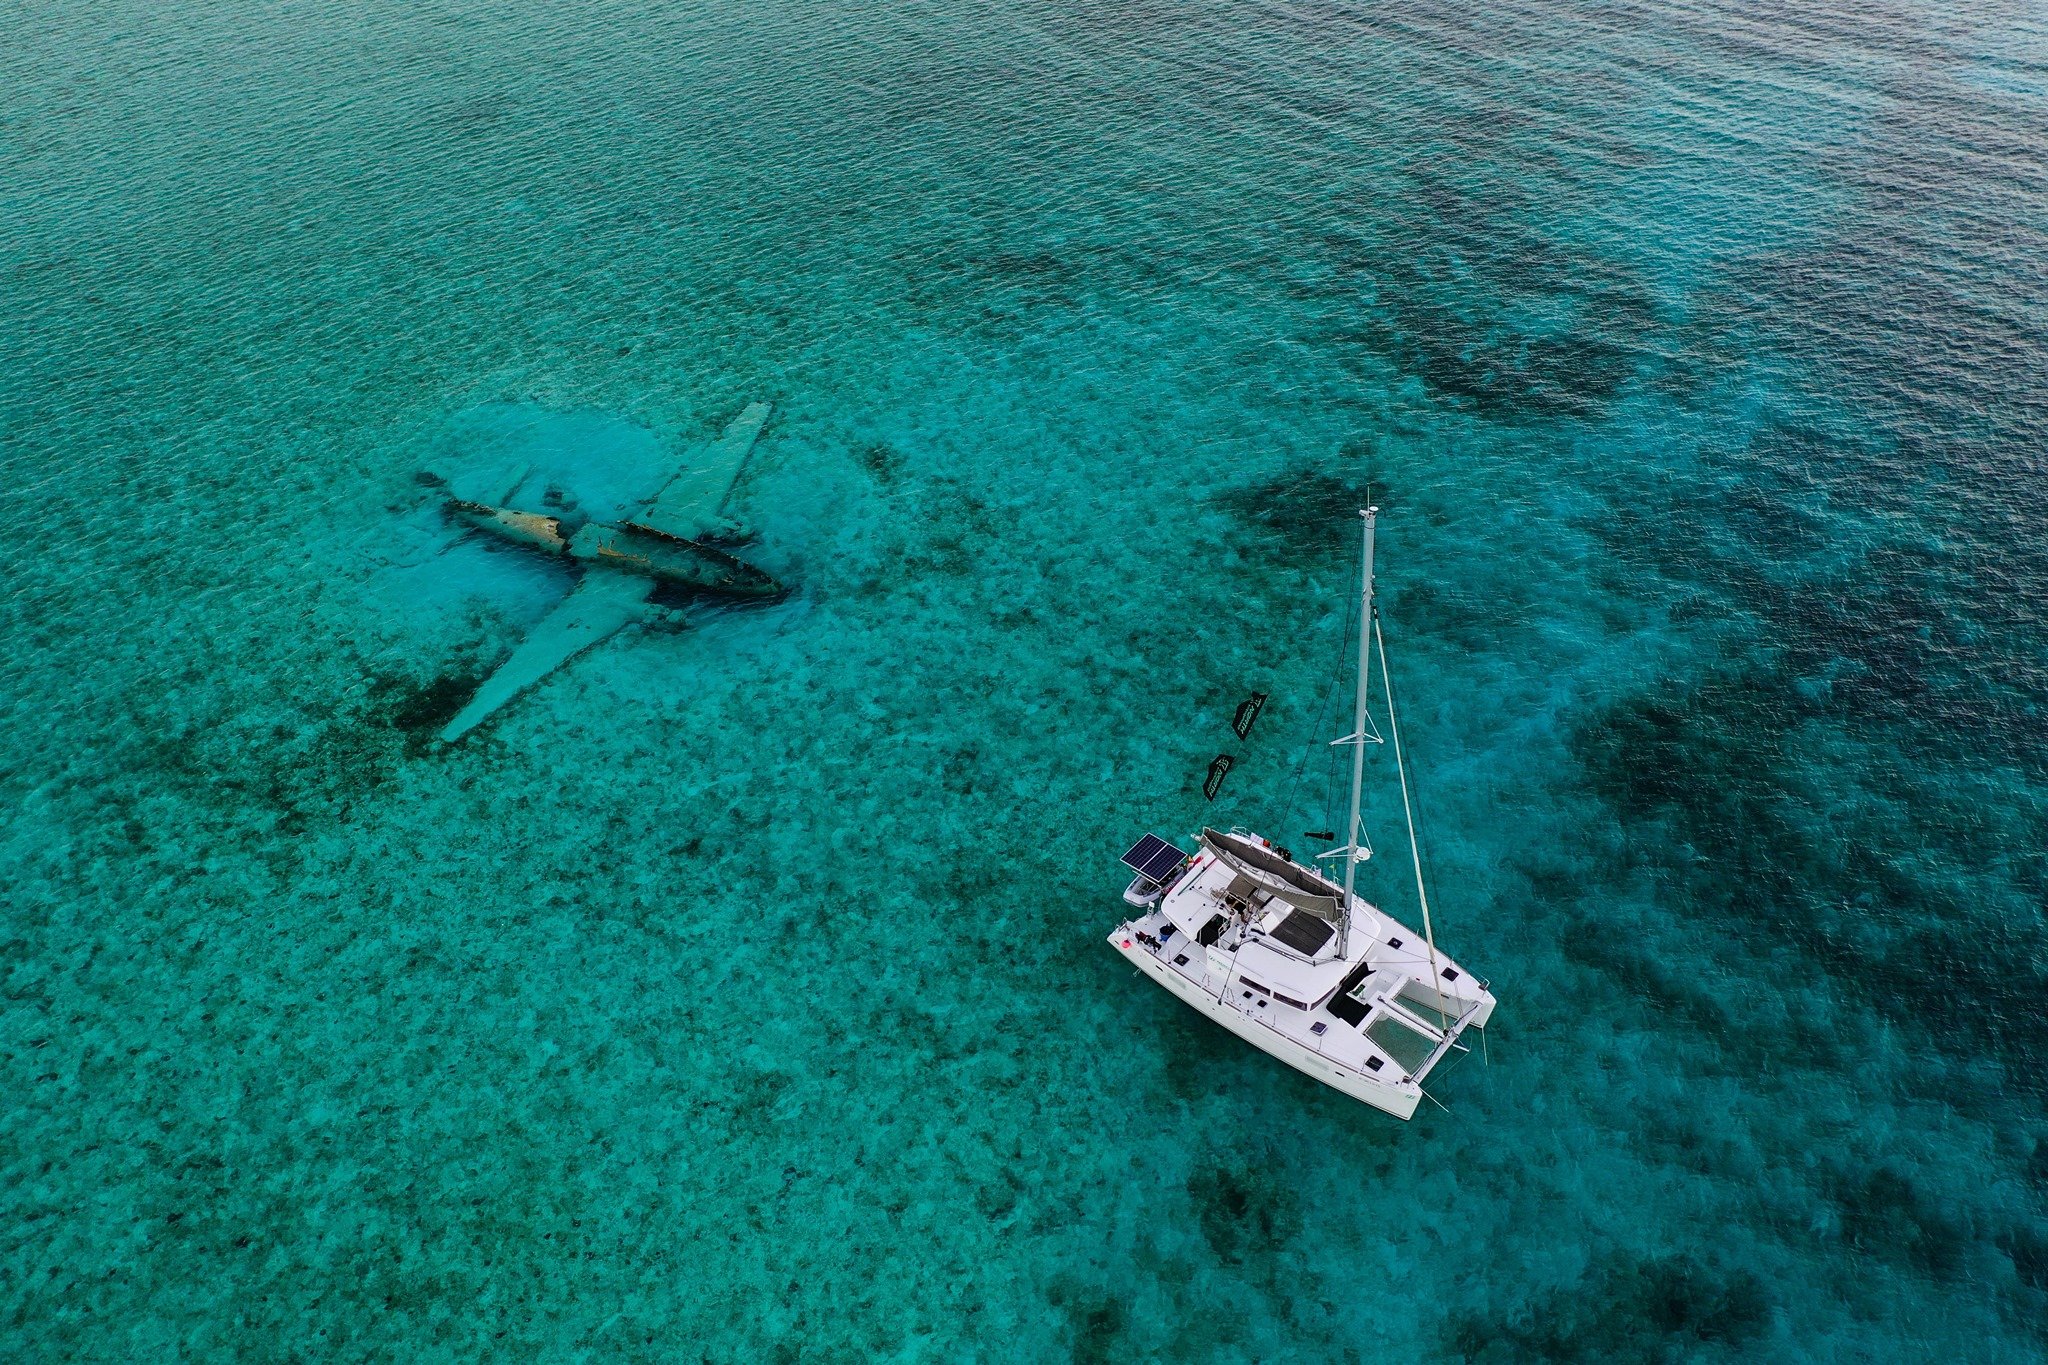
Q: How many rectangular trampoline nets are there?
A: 2